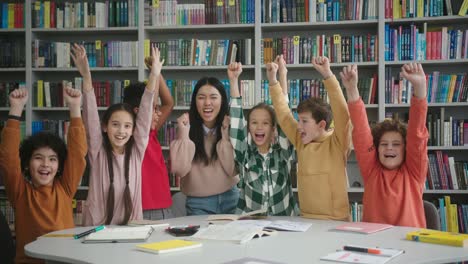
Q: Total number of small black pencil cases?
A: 1